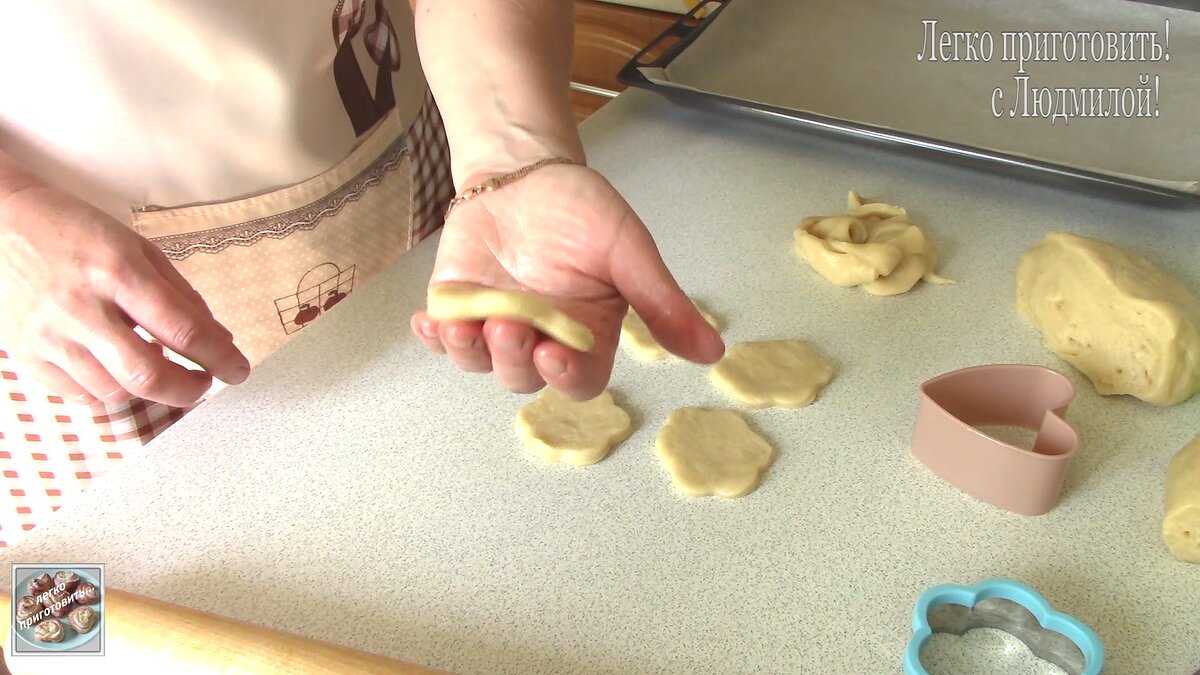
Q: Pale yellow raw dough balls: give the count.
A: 2